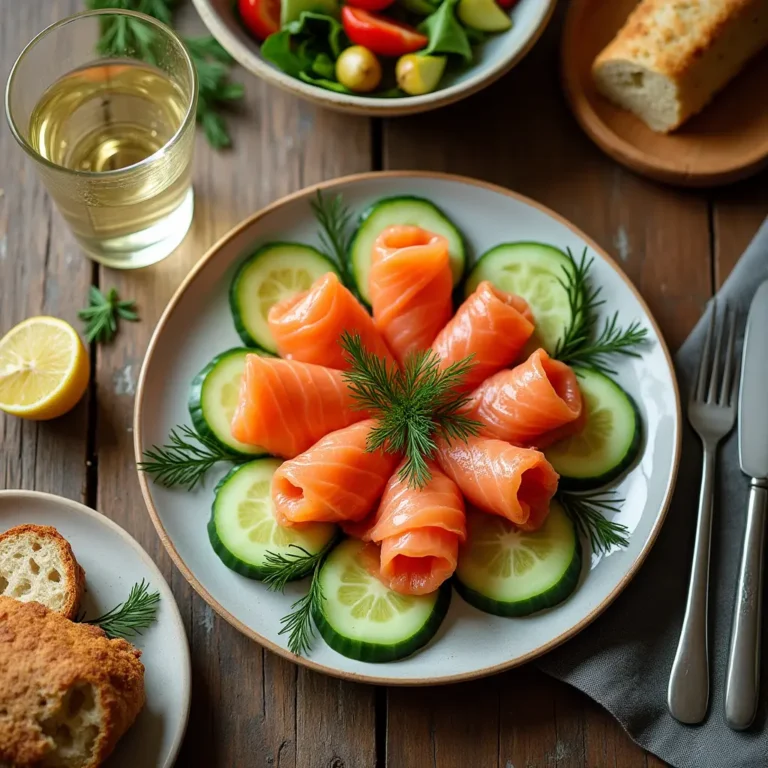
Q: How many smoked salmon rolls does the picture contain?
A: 8